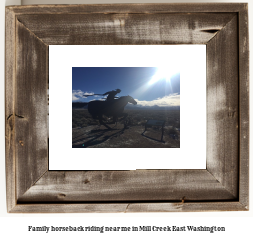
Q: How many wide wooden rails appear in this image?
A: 4